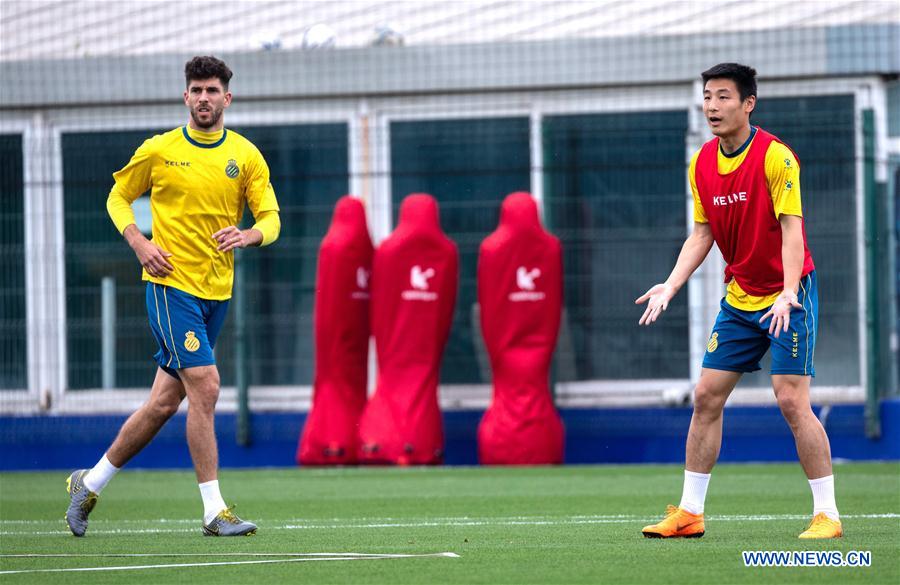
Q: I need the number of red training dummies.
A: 3